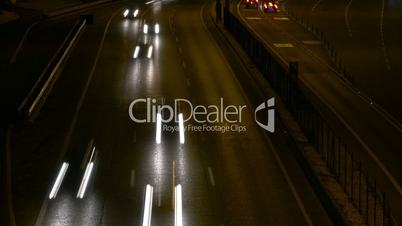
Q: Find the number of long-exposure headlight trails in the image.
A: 12